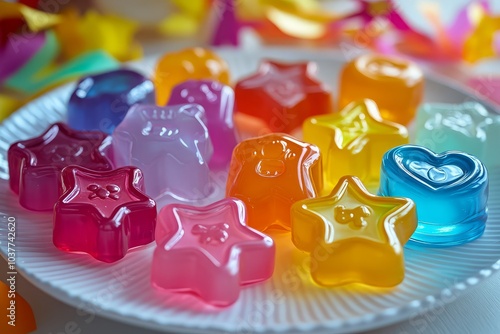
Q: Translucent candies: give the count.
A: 14